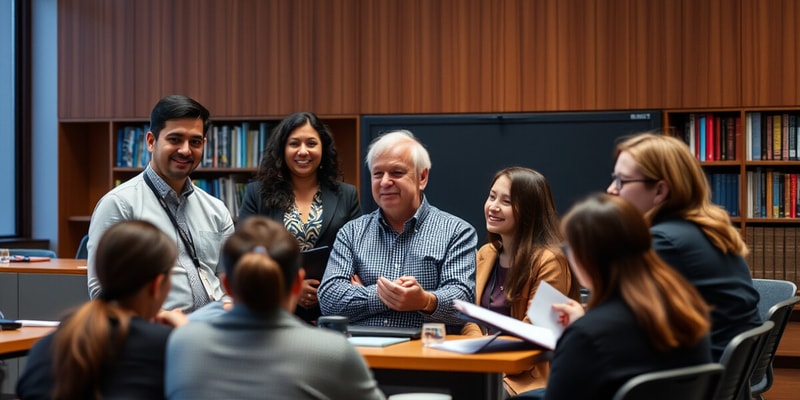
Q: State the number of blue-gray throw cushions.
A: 0